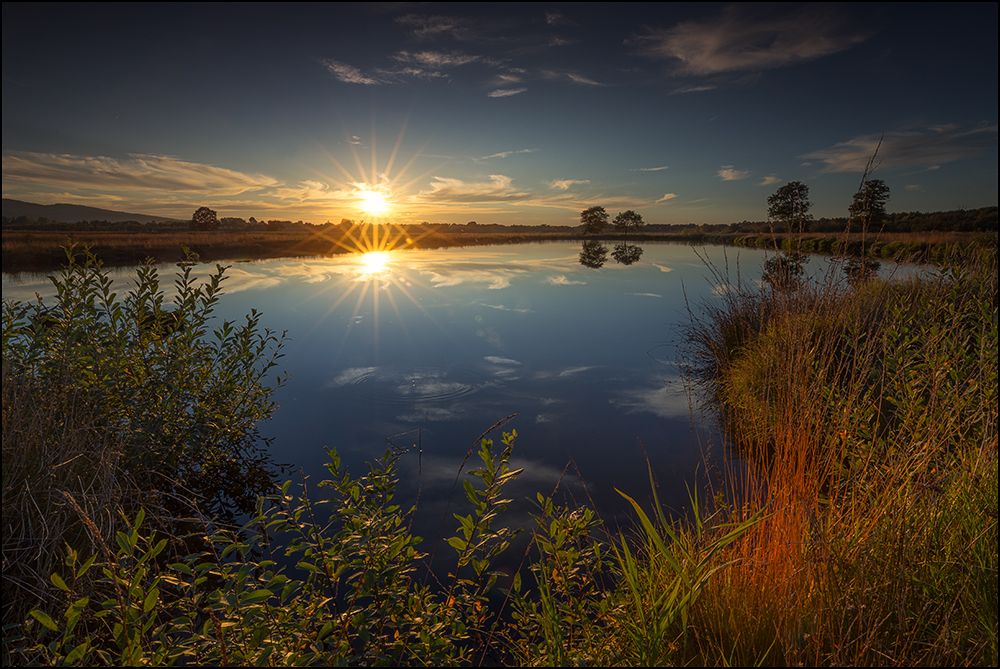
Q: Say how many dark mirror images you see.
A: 4